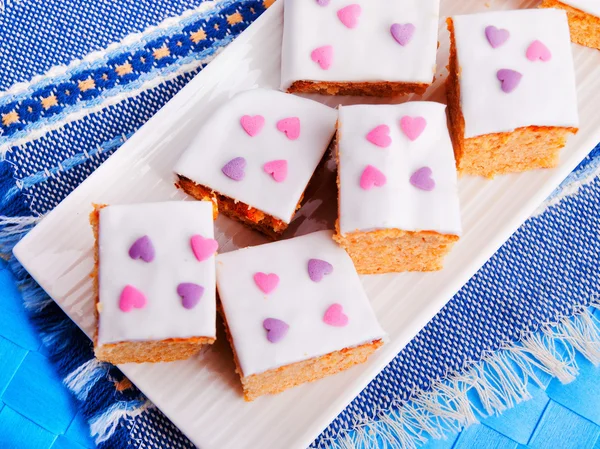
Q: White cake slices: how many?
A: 7